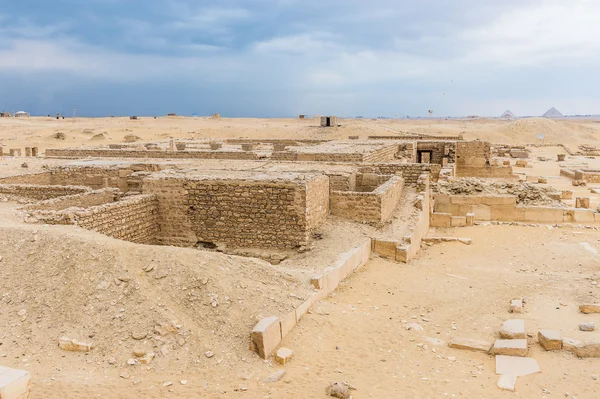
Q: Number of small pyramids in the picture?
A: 2